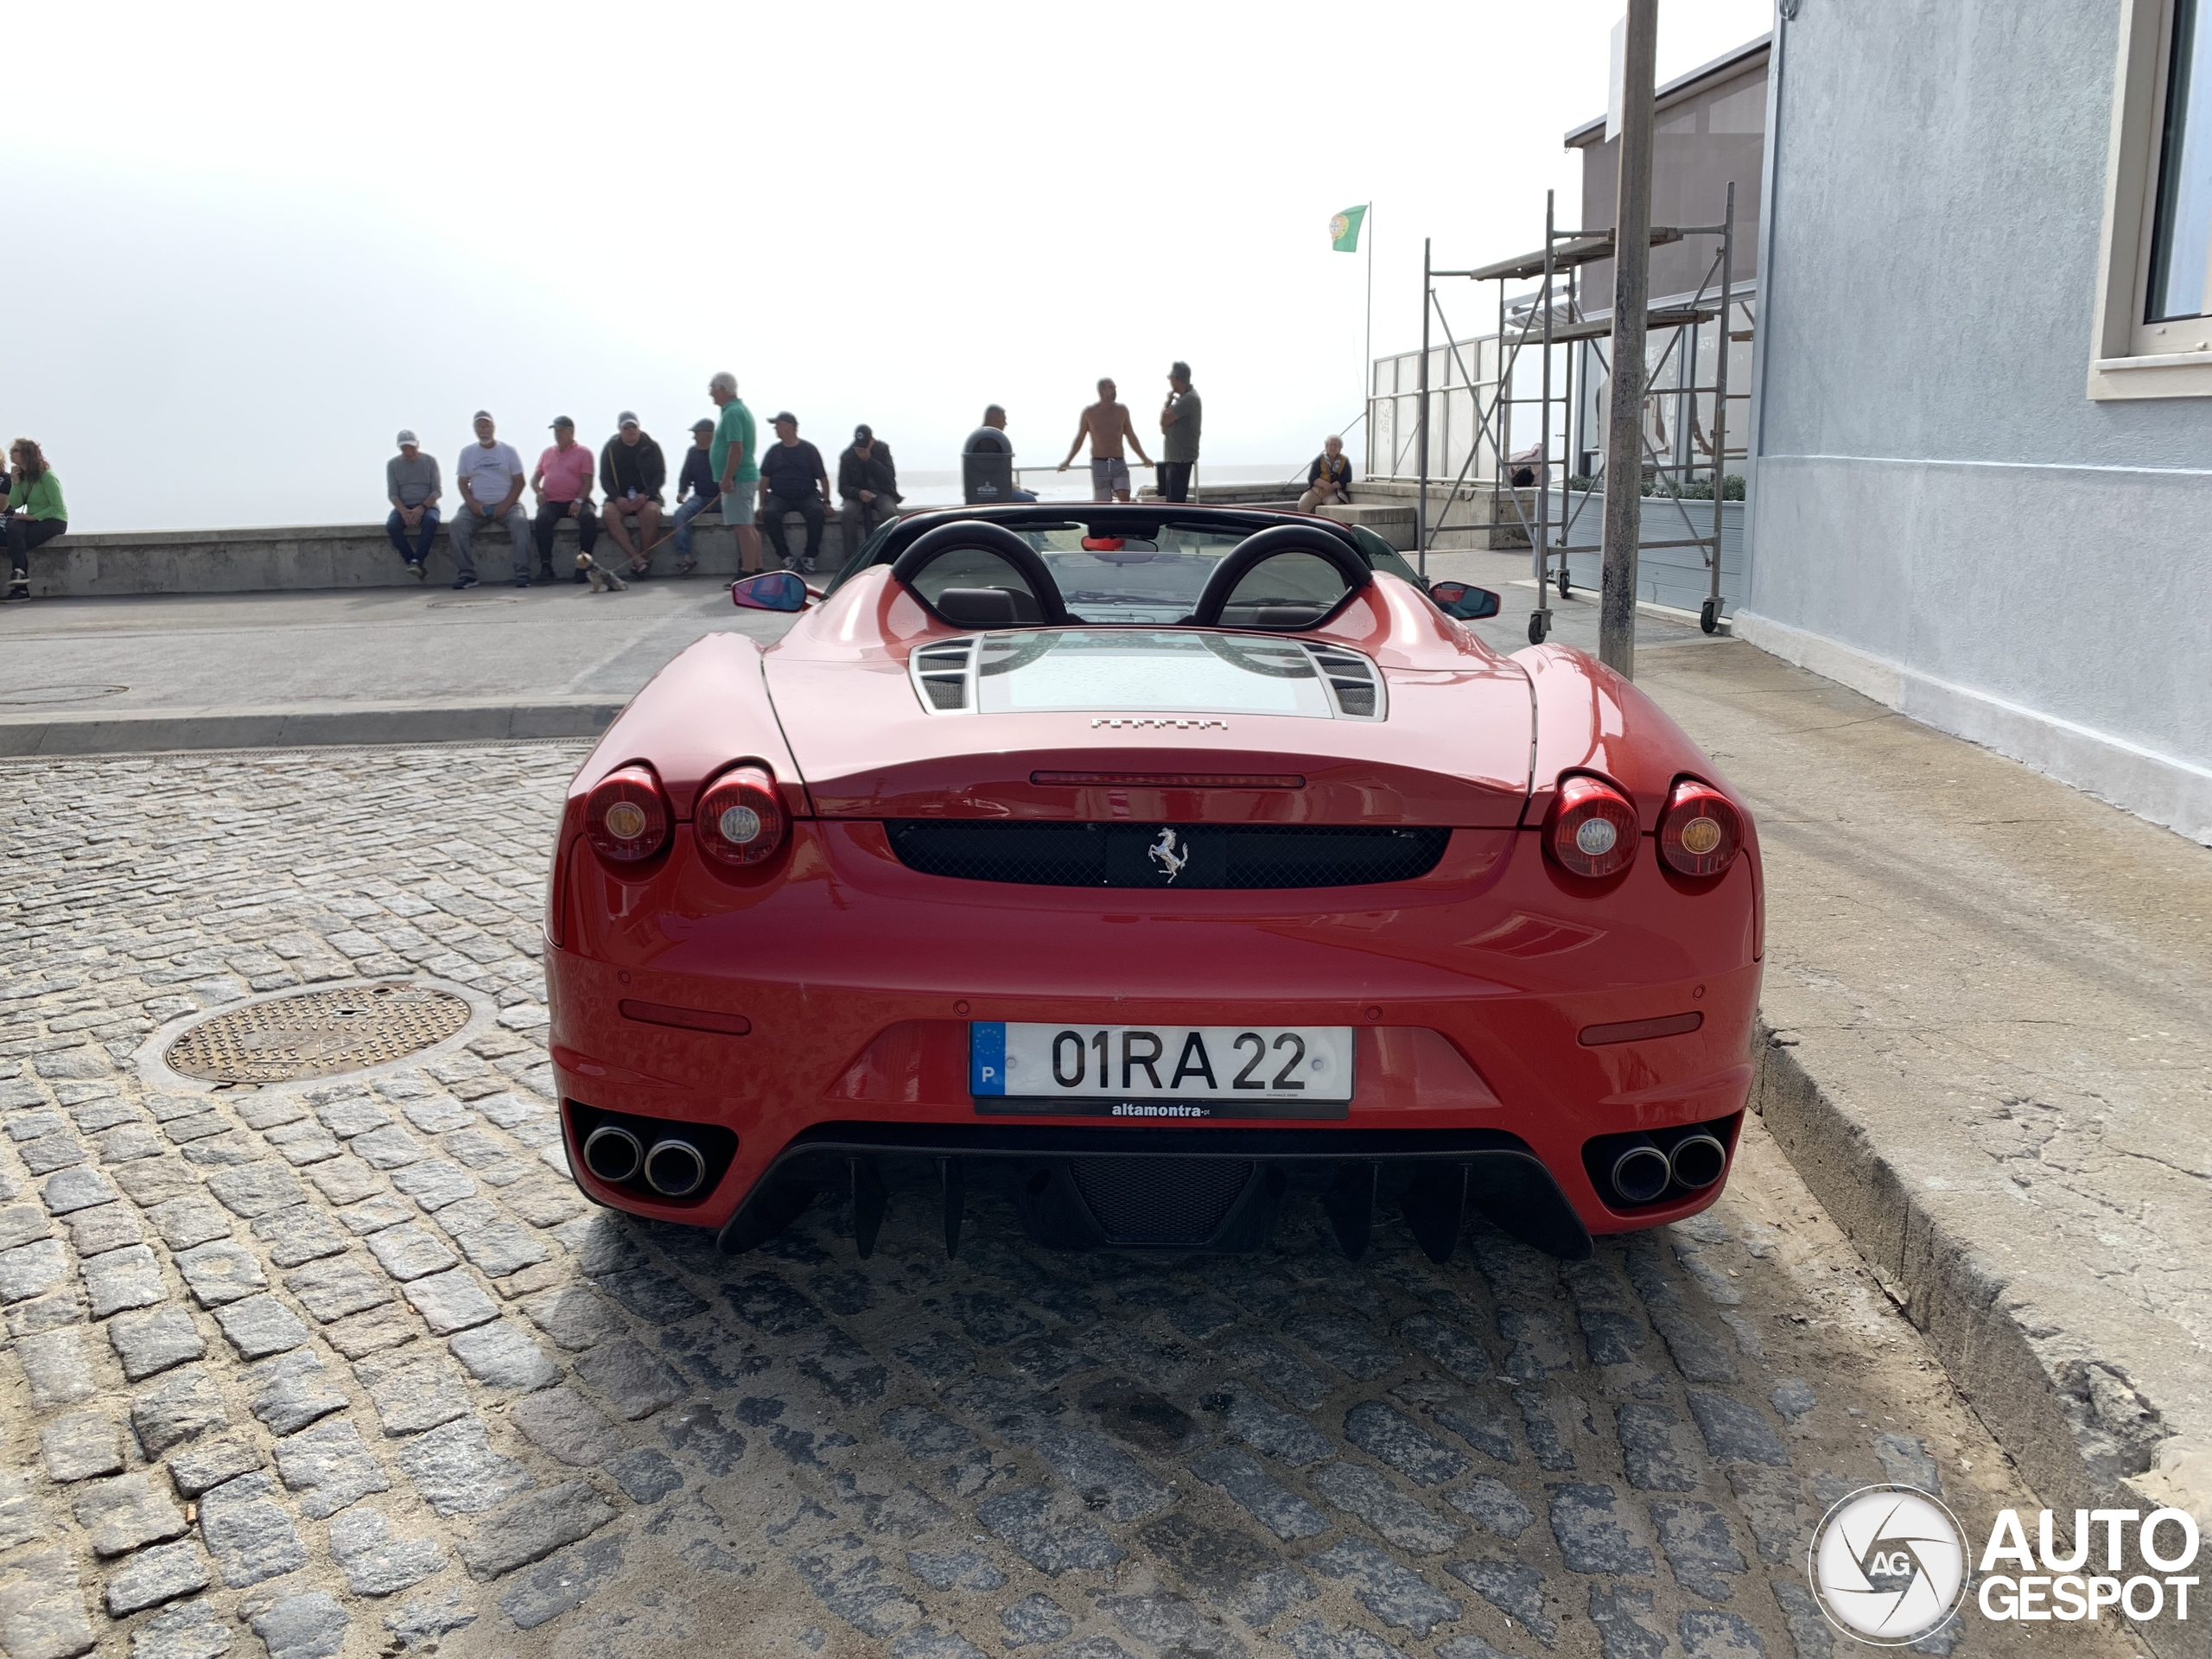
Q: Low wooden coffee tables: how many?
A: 0